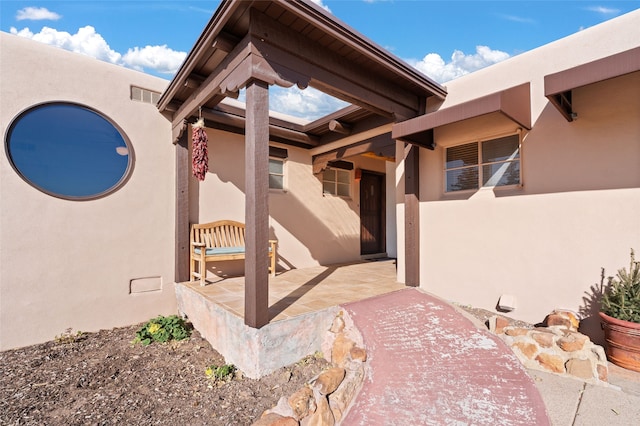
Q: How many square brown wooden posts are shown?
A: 3